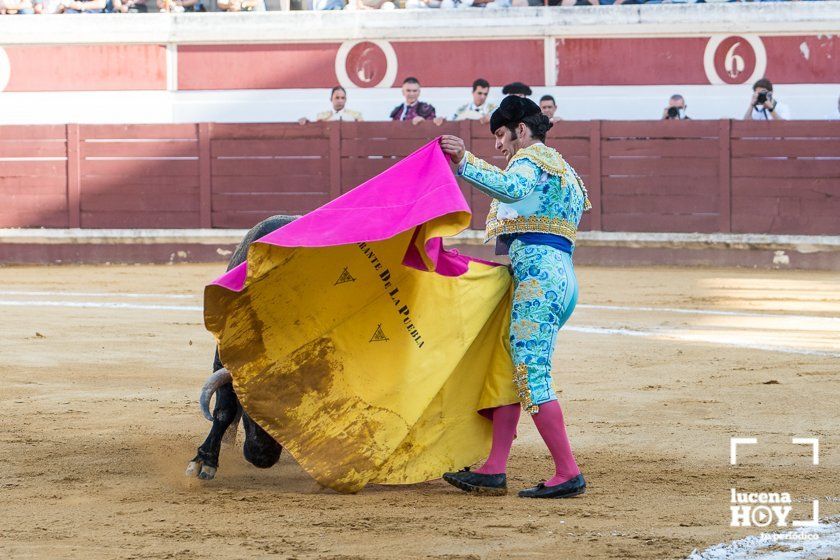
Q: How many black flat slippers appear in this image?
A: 2